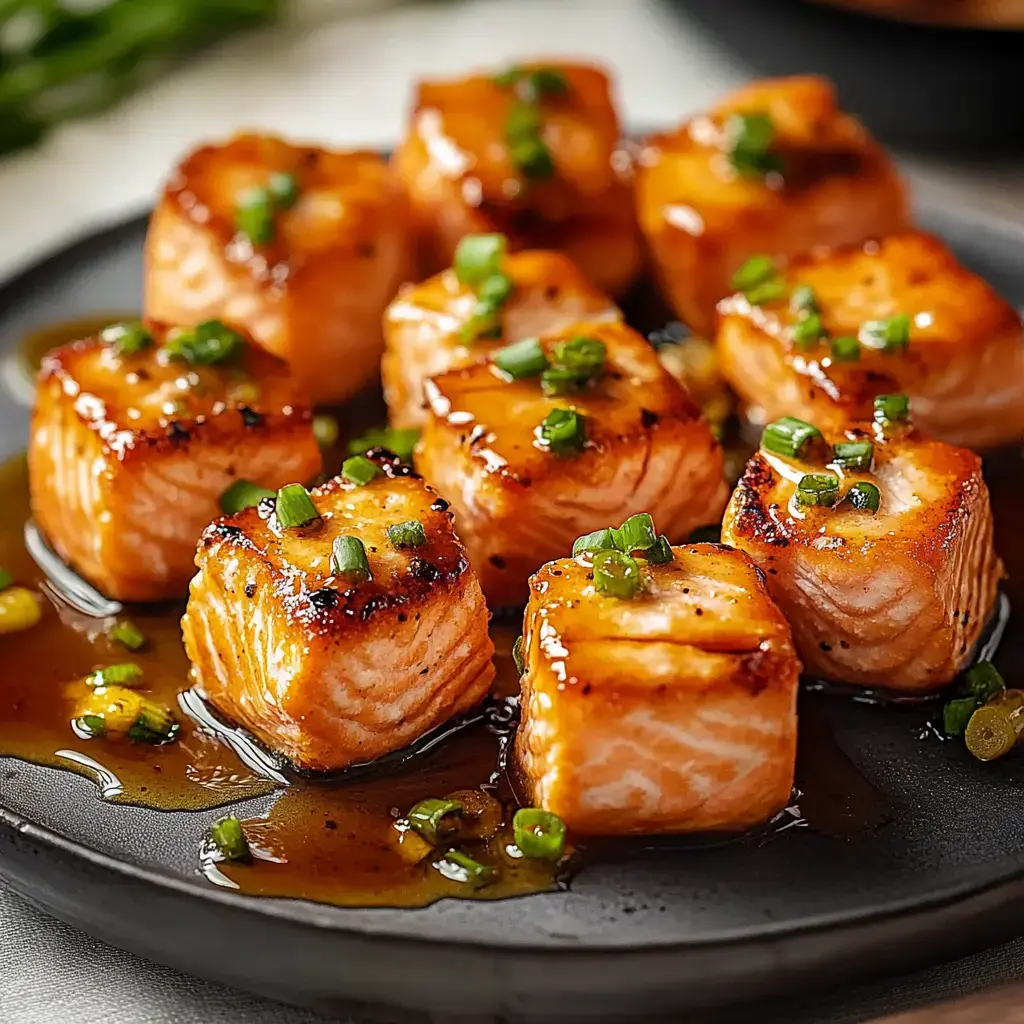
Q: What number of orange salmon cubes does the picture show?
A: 10